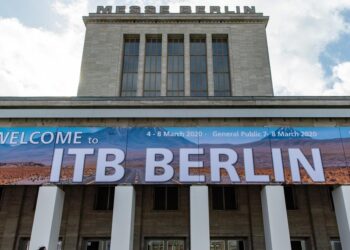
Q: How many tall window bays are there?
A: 5